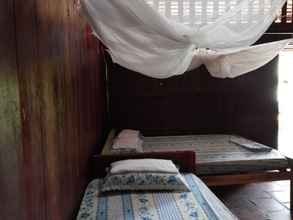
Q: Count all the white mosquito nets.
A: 2